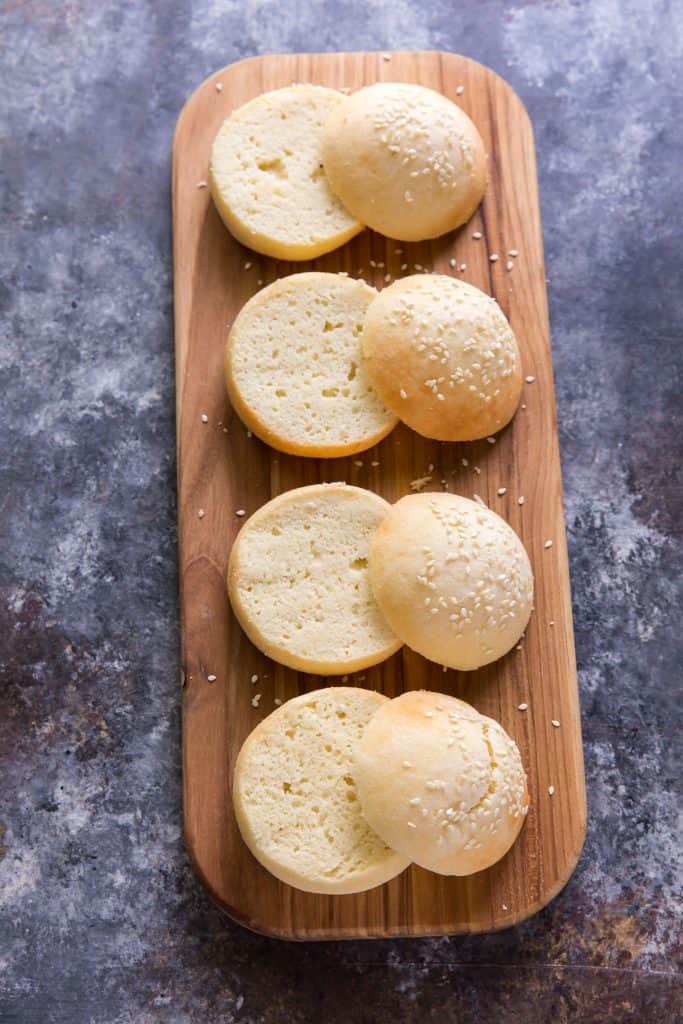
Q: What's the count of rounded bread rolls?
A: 4